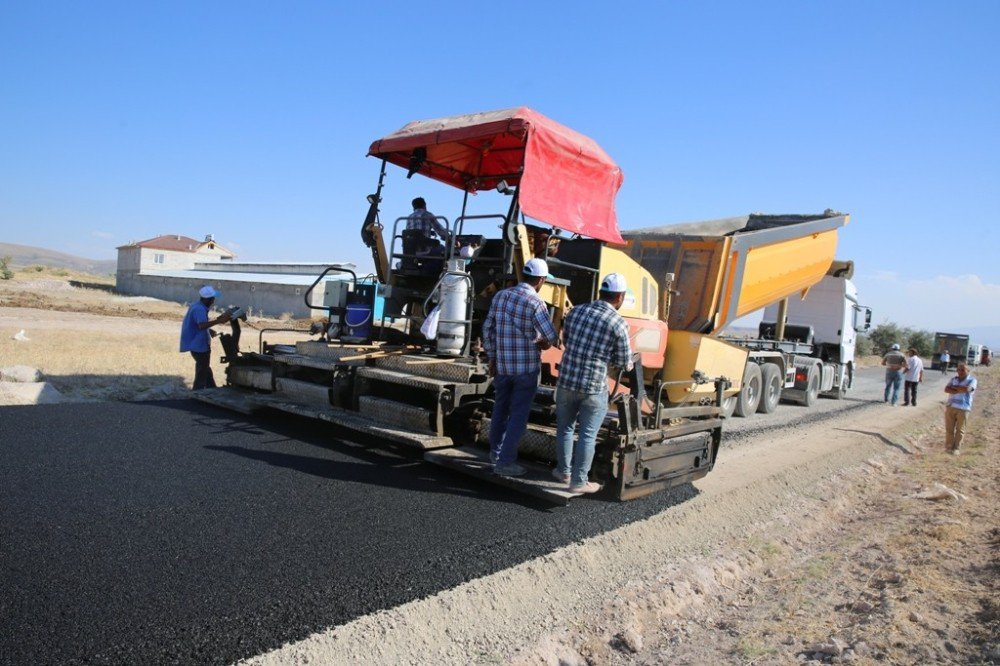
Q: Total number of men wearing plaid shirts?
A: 3